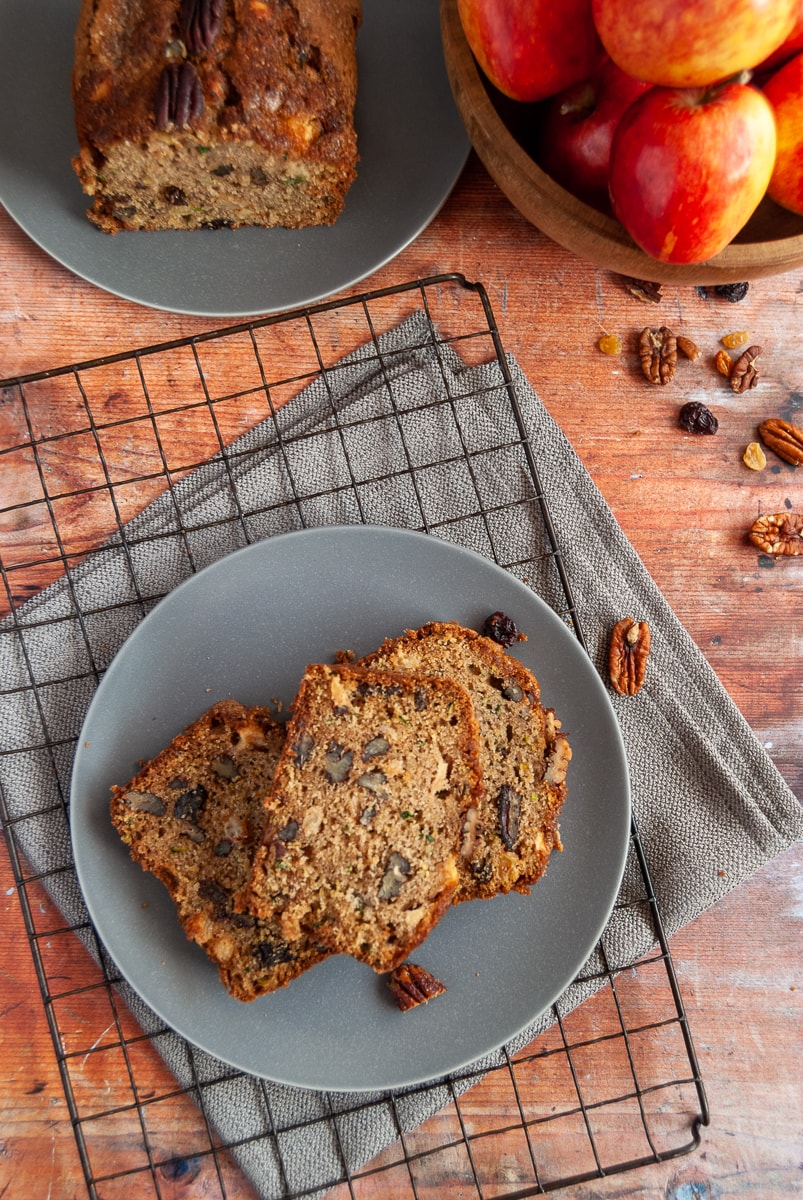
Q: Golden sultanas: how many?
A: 4